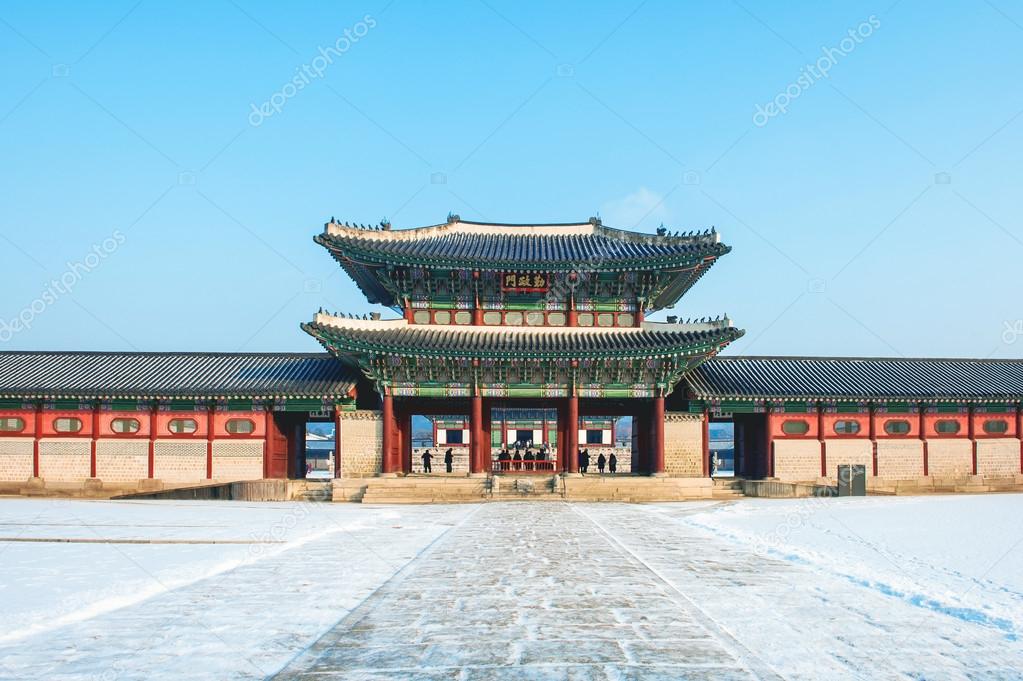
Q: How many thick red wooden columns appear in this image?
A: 4